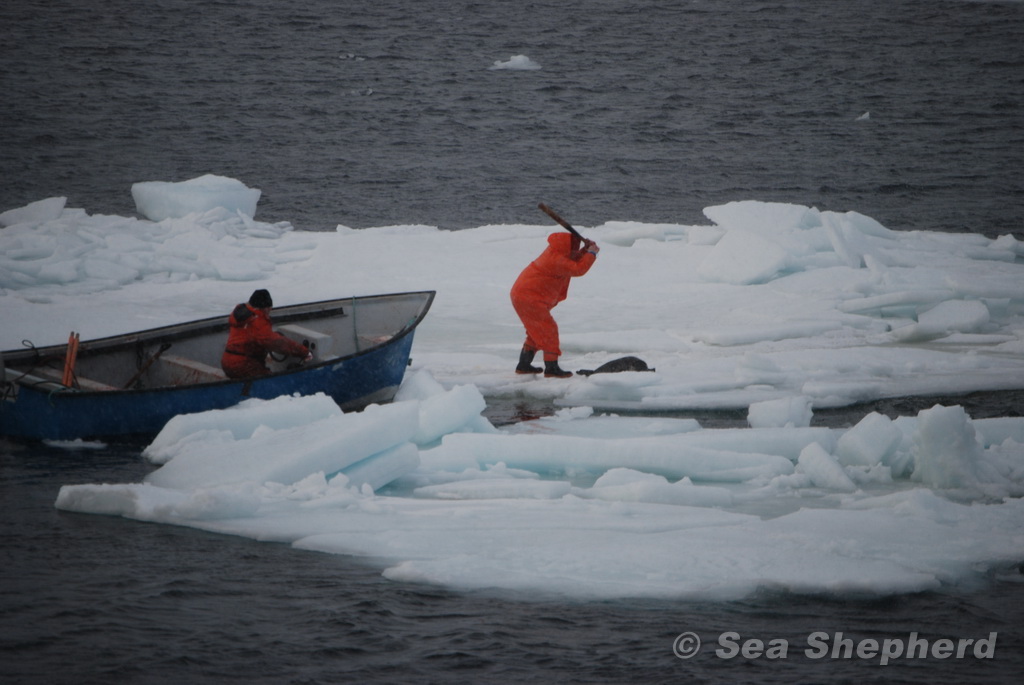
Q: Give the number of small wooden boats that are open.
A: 1